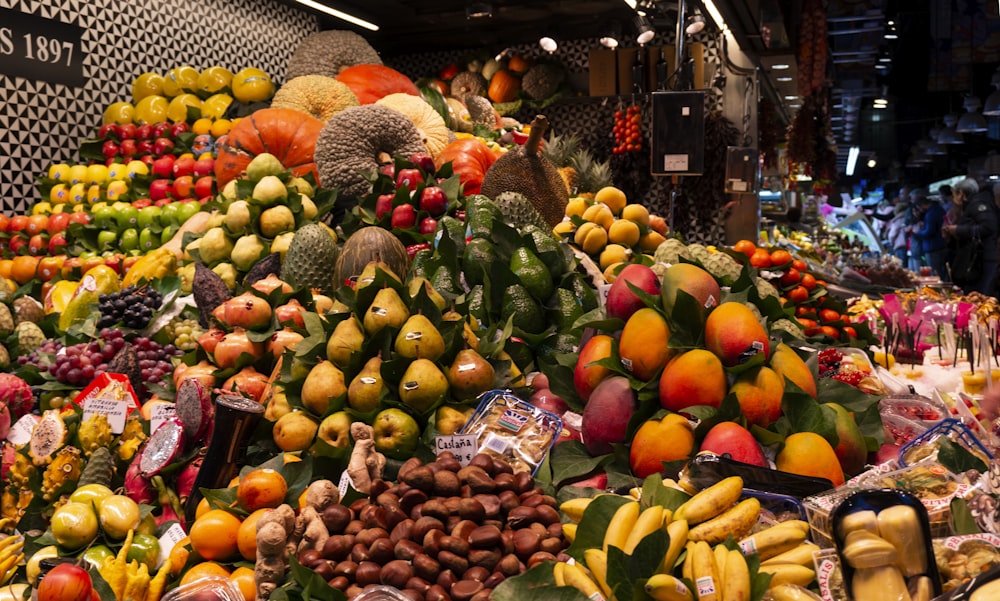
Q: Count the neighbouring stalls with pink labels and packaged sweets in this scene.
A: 1